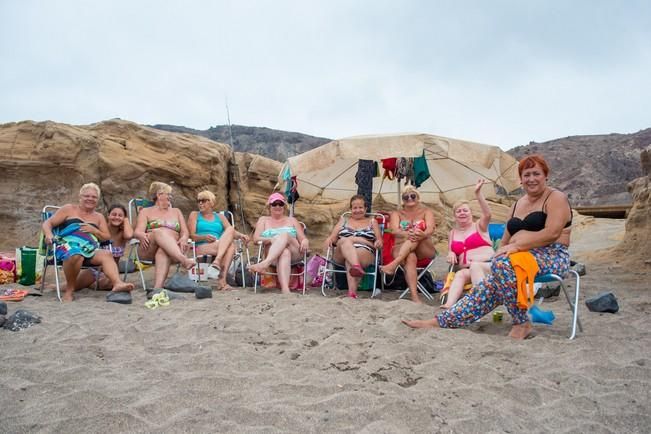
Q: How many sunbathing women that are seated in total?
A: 9